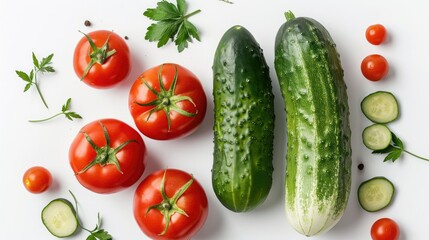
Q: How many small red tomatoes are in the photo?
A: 4